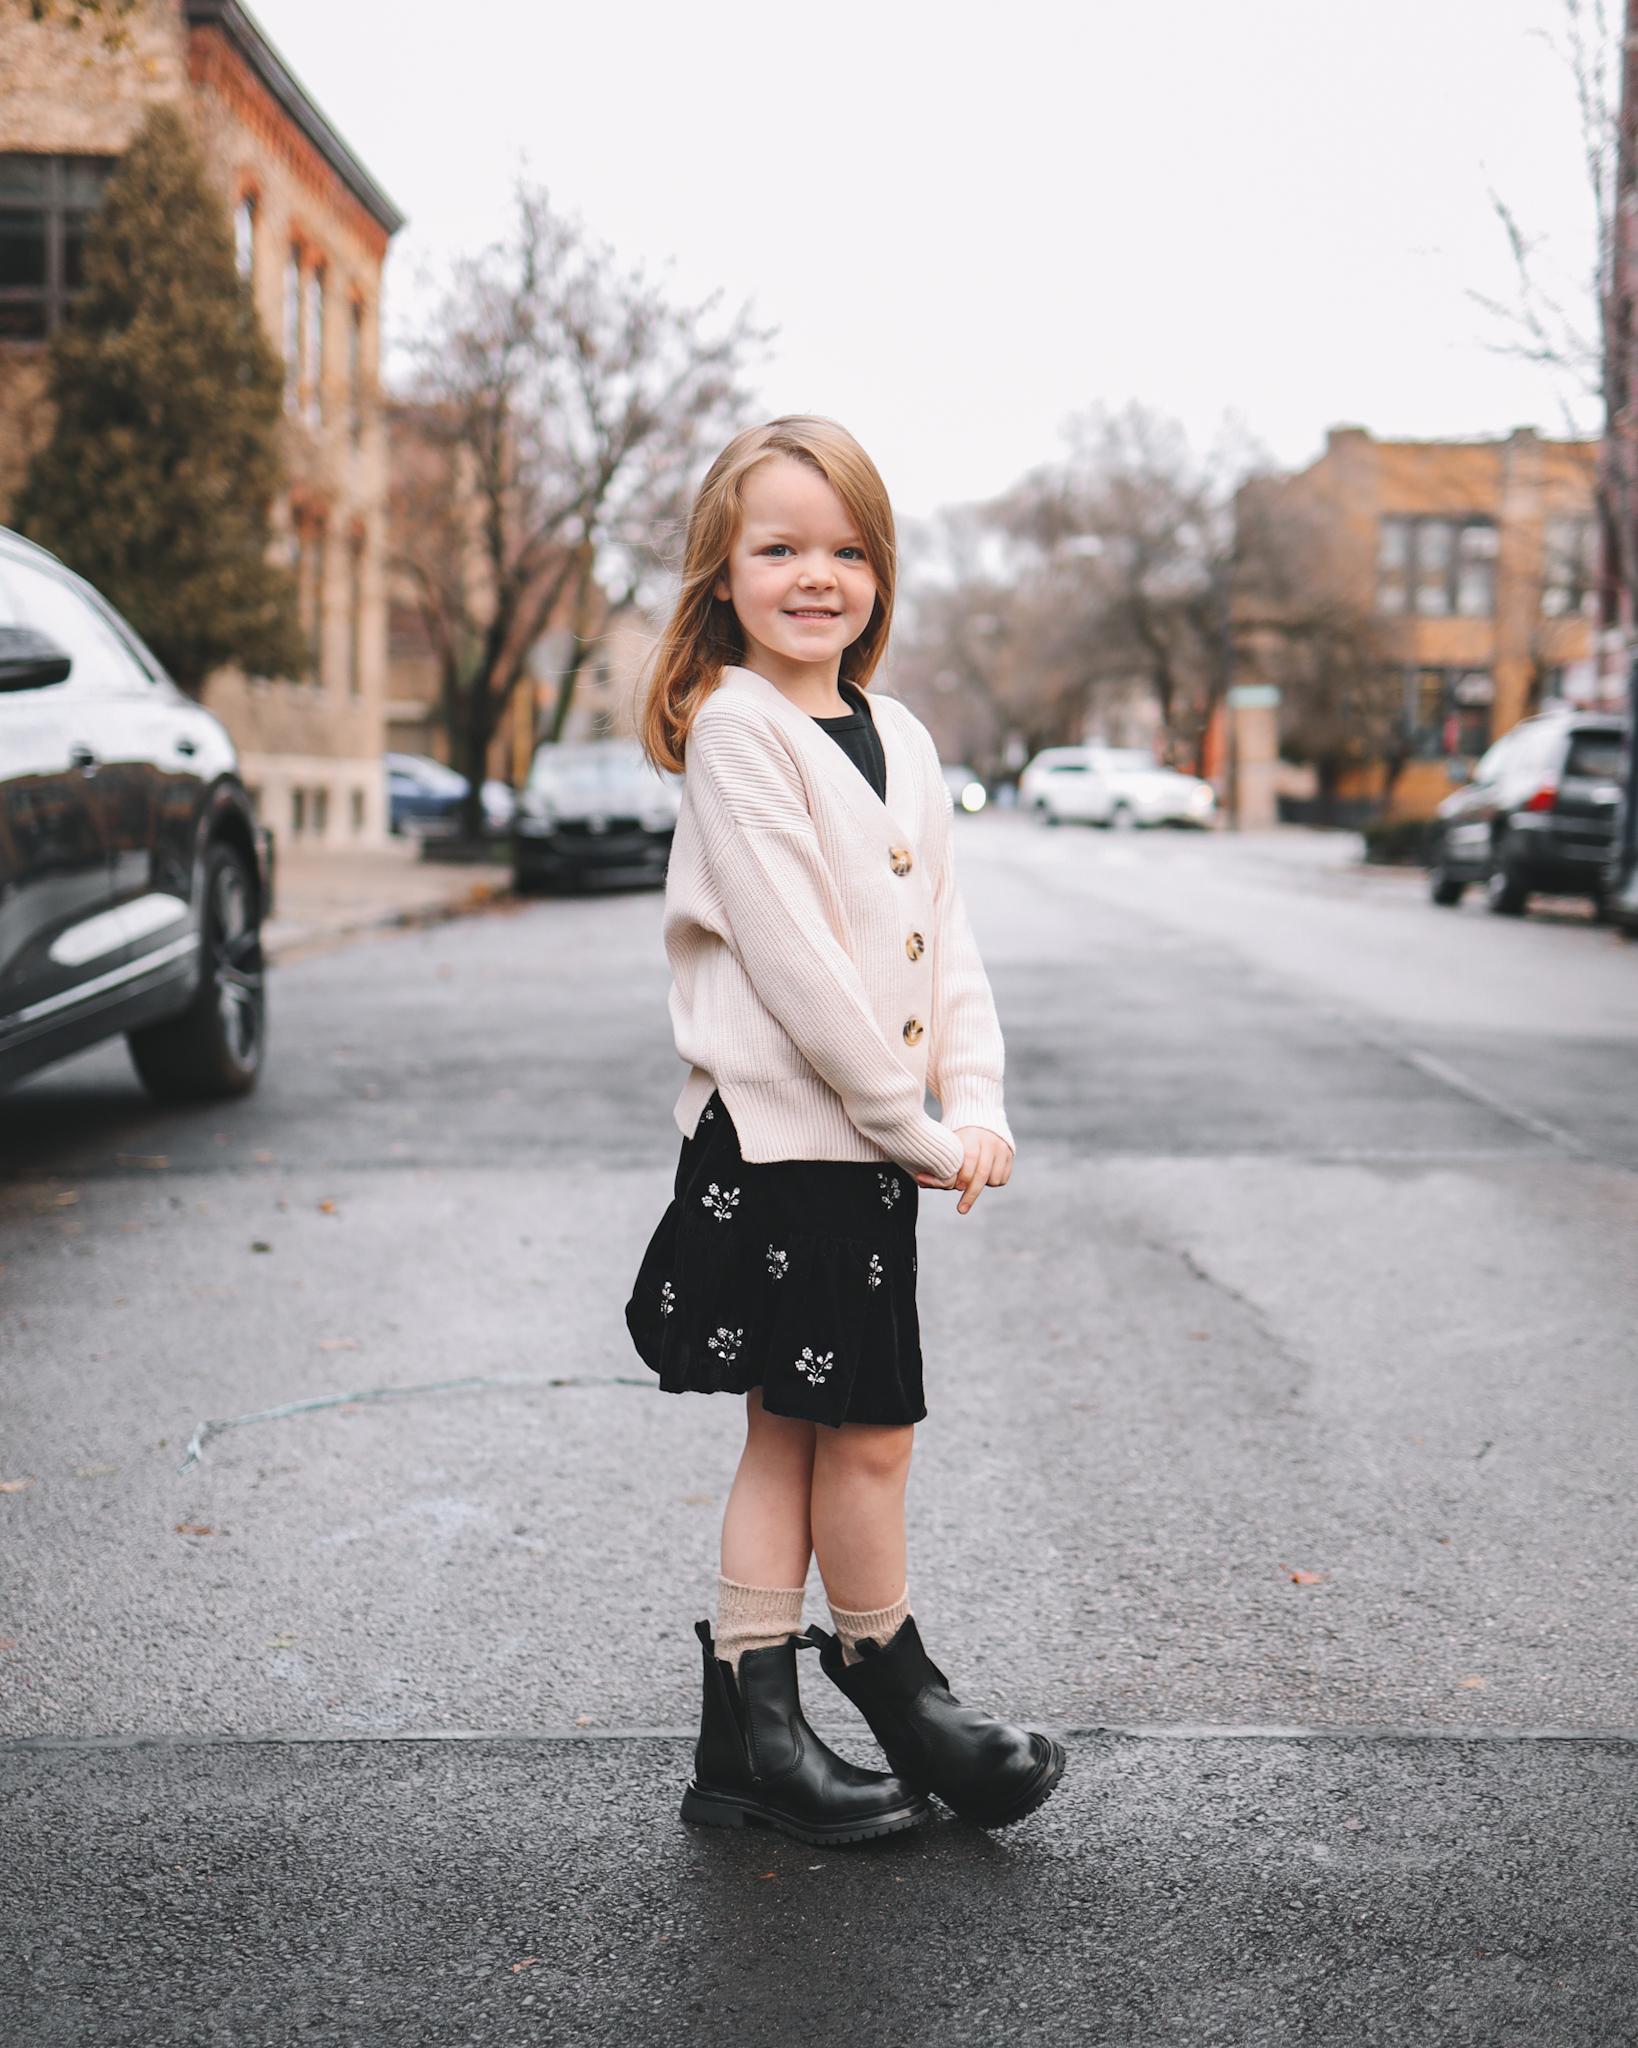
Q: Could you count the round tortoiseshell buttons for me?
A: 3